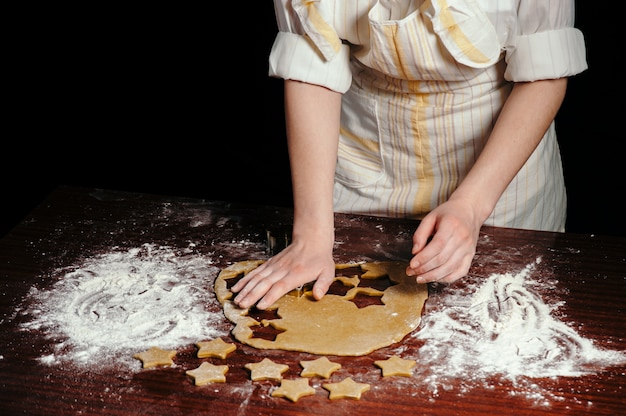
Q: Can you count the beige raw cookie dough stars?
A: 8